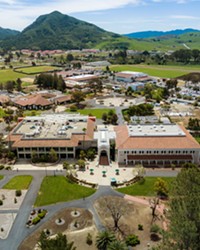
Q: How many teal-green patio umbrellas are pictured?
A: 3